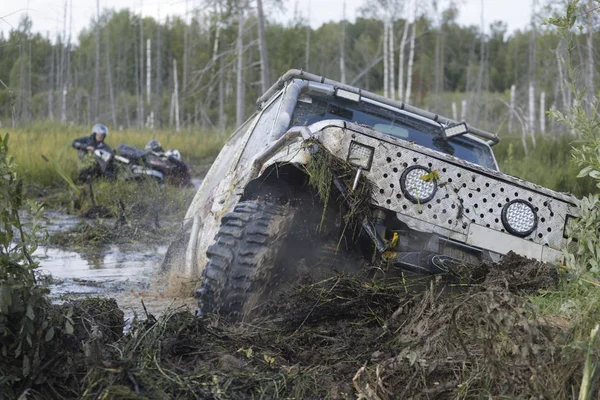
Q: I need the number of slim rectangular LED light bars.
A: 2